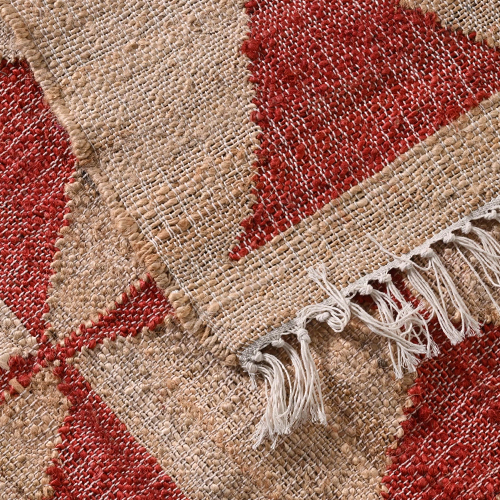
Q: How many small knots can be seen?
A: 12